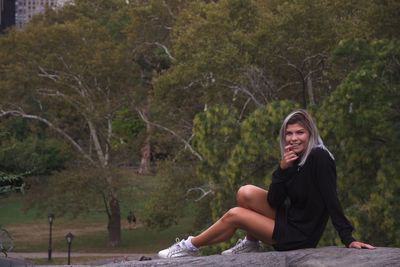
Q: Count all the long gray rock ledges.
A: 1